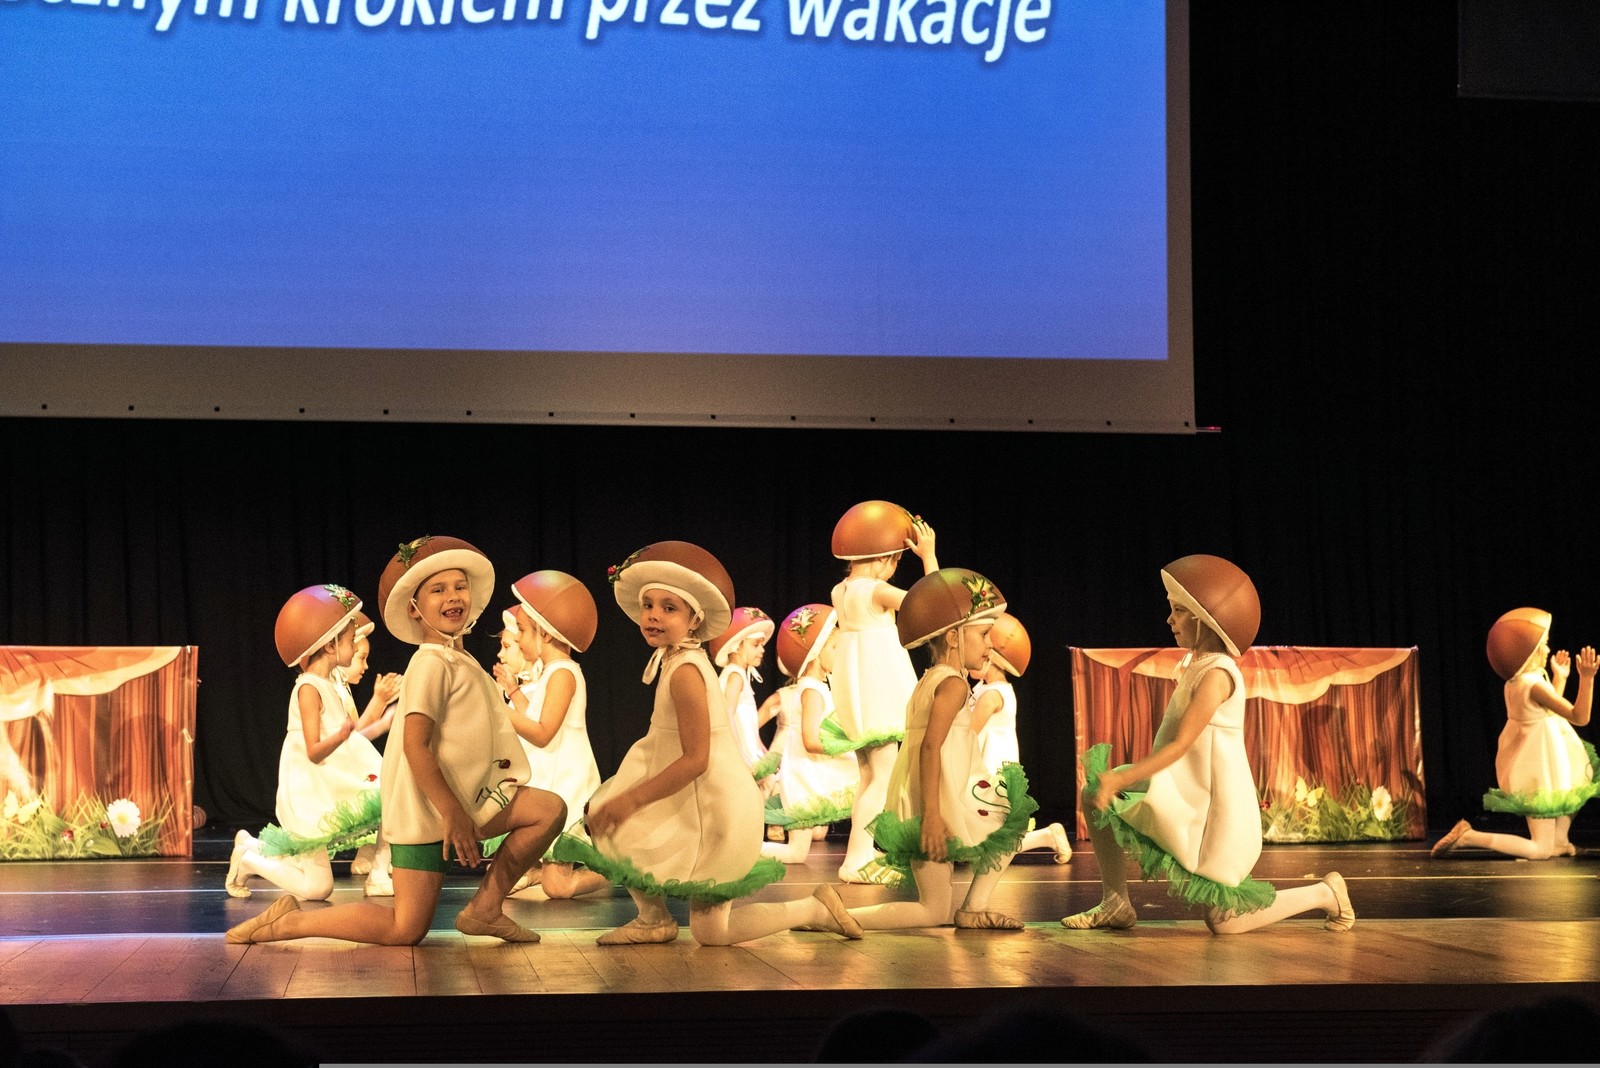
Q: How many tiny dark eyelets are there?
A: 15